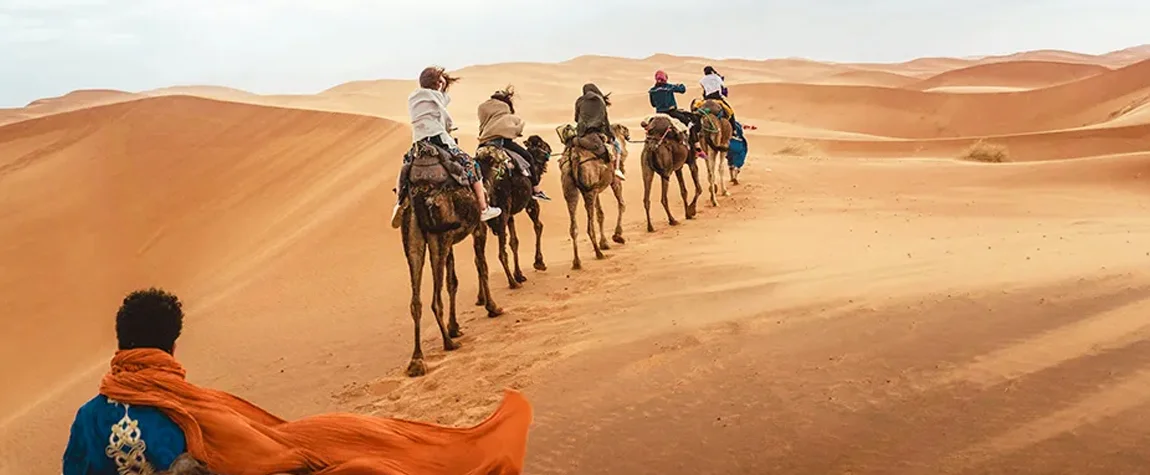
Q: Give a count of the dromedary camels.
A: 5